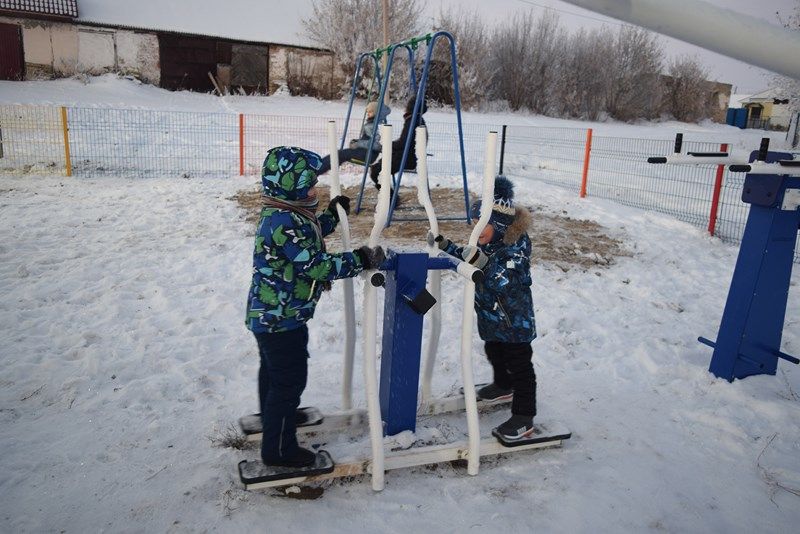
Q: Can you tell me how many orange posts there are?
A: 2